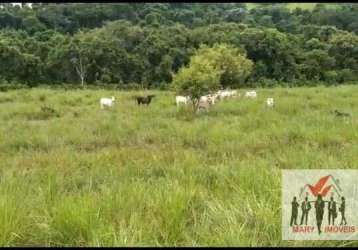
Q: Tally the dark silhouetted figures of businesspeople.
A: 5